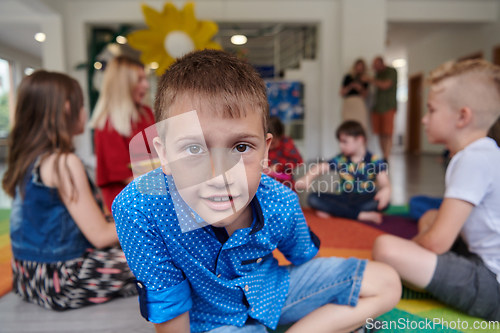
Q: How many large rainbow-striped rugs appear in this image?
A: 1